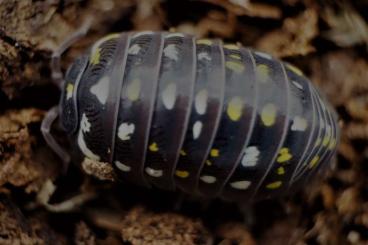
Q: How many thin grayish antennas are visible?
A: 2